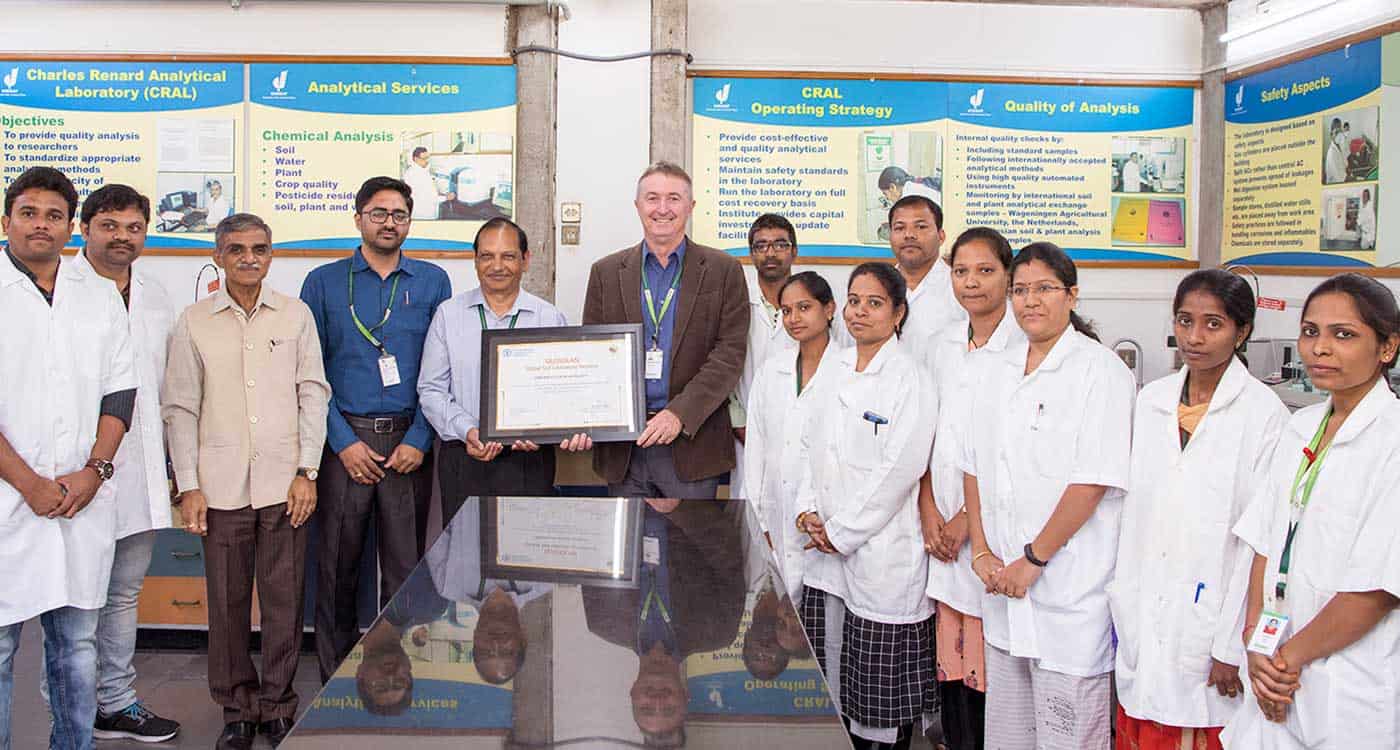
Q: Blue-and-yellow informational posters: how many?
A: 5